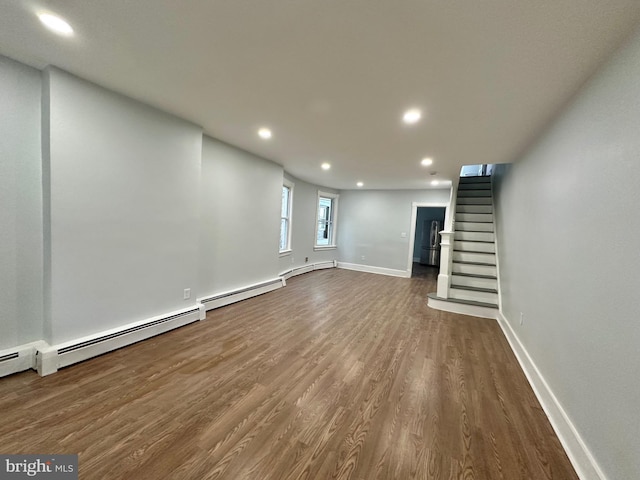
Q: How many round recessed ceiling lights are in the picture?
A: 7